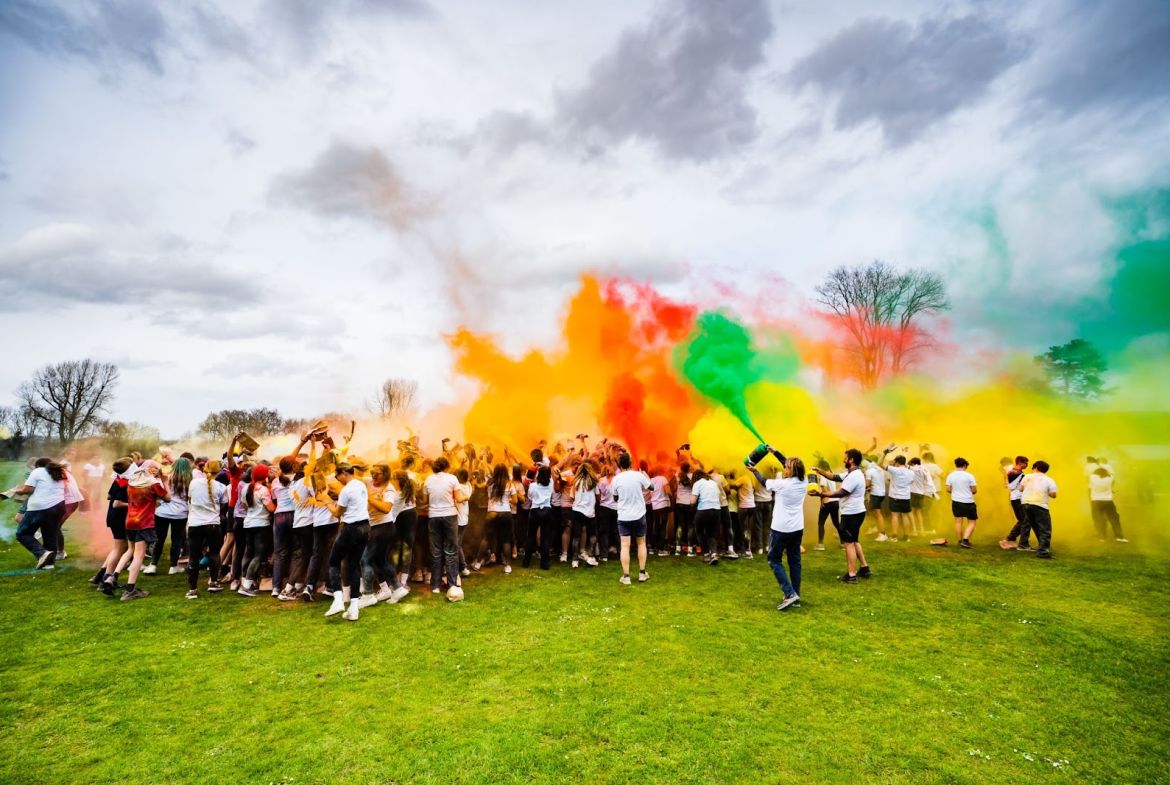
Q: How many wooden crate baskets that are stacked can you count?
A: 0